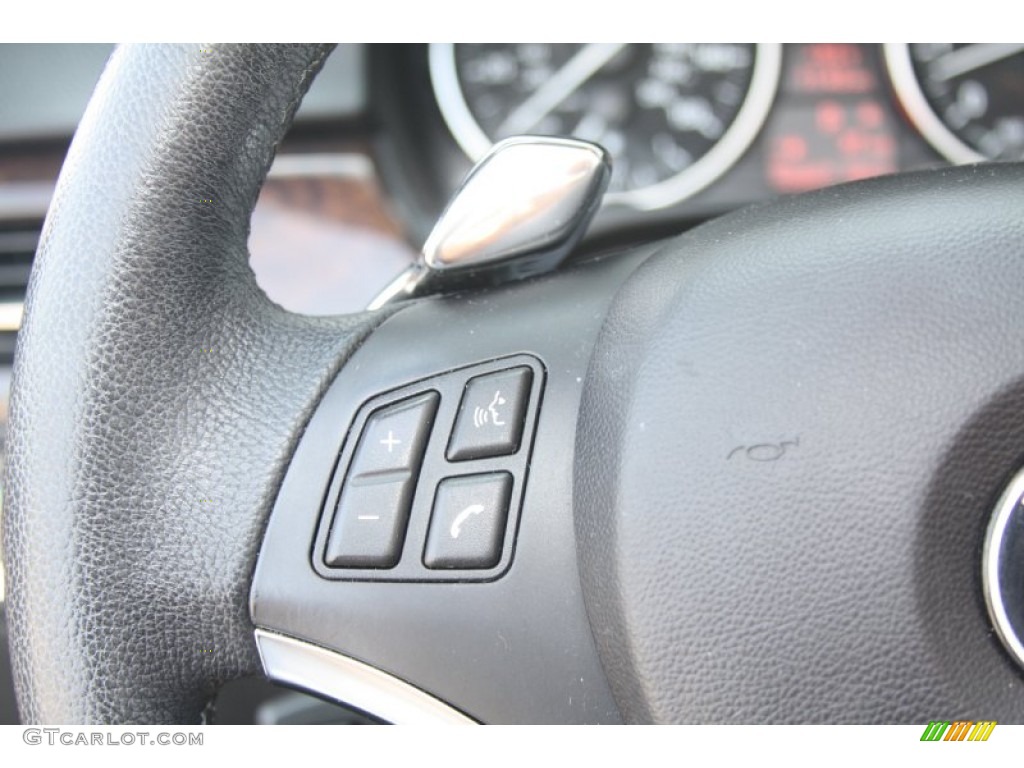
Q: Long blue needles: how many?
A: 0